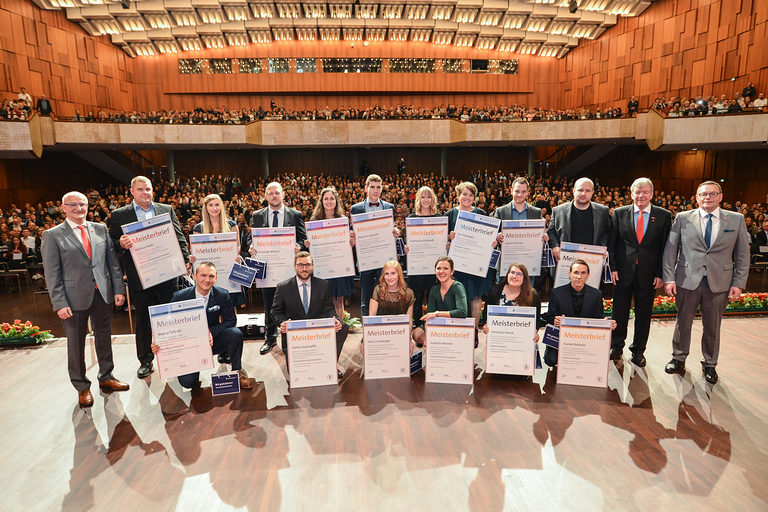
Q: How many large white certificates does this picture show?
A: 15